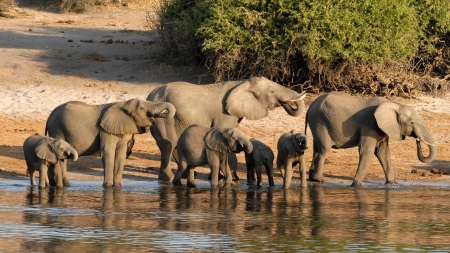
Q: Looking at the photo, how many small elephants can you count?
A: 4